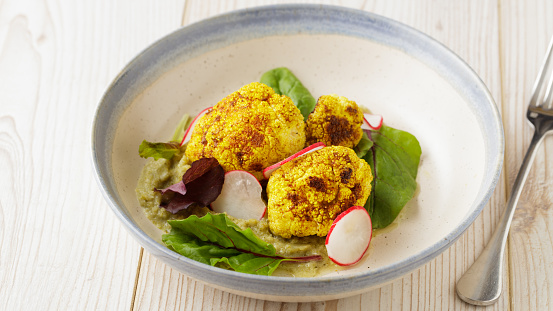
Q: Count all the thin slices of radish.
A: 5